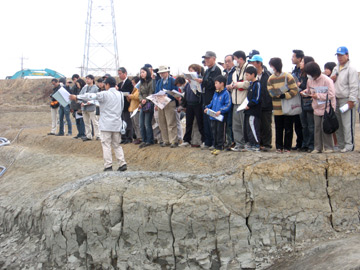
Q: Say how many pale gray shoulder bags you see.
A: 1